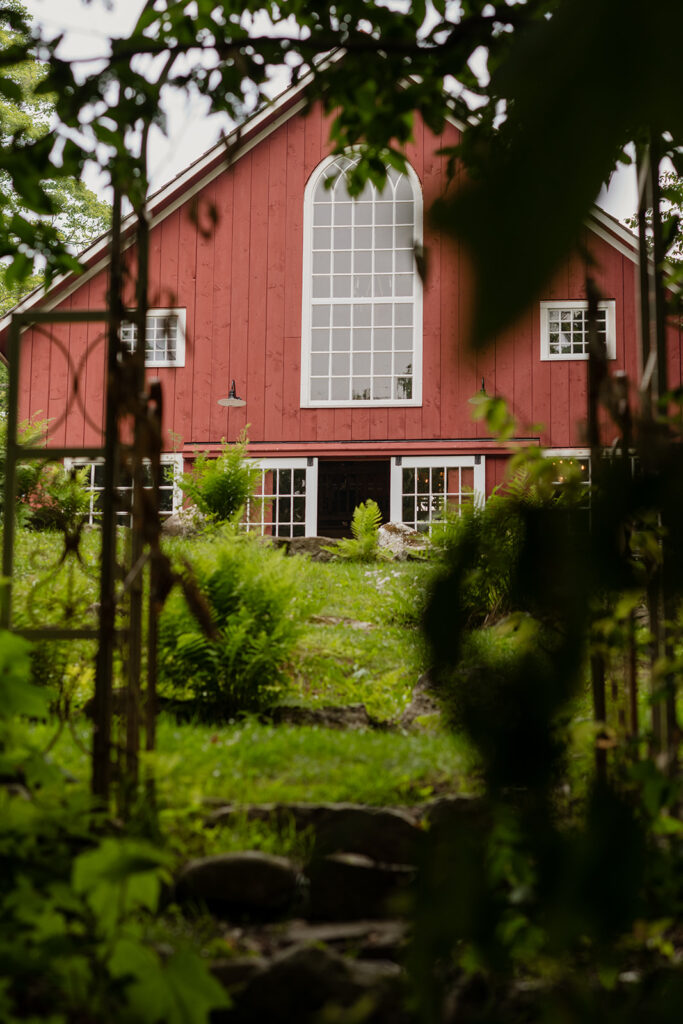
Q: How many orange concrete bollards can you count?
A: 0